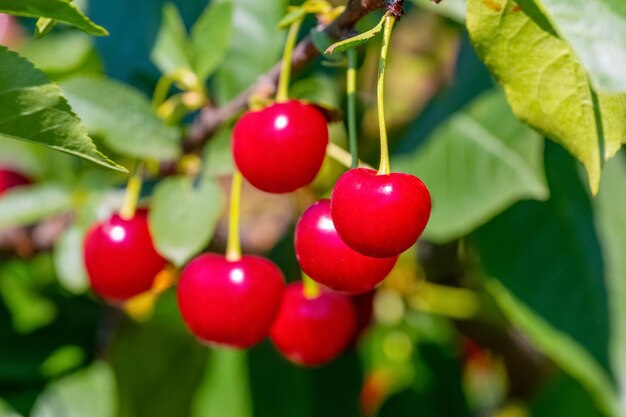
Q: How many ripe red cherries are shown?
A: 6